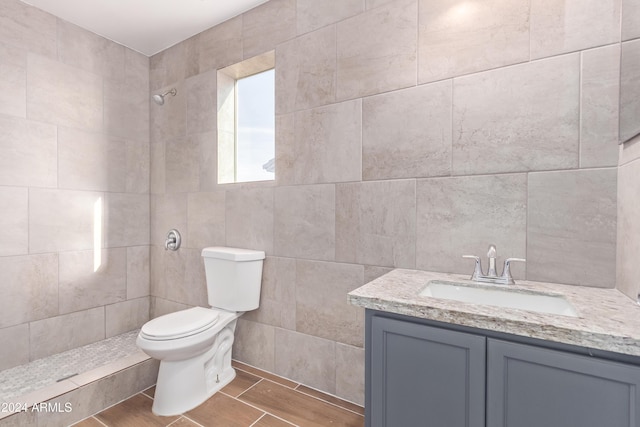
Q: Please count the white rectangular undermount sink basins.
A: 1